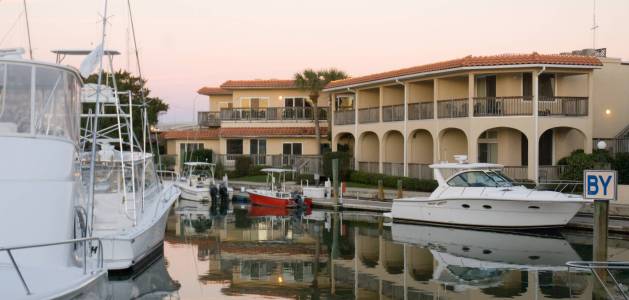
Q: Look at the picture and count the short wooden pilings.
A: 2